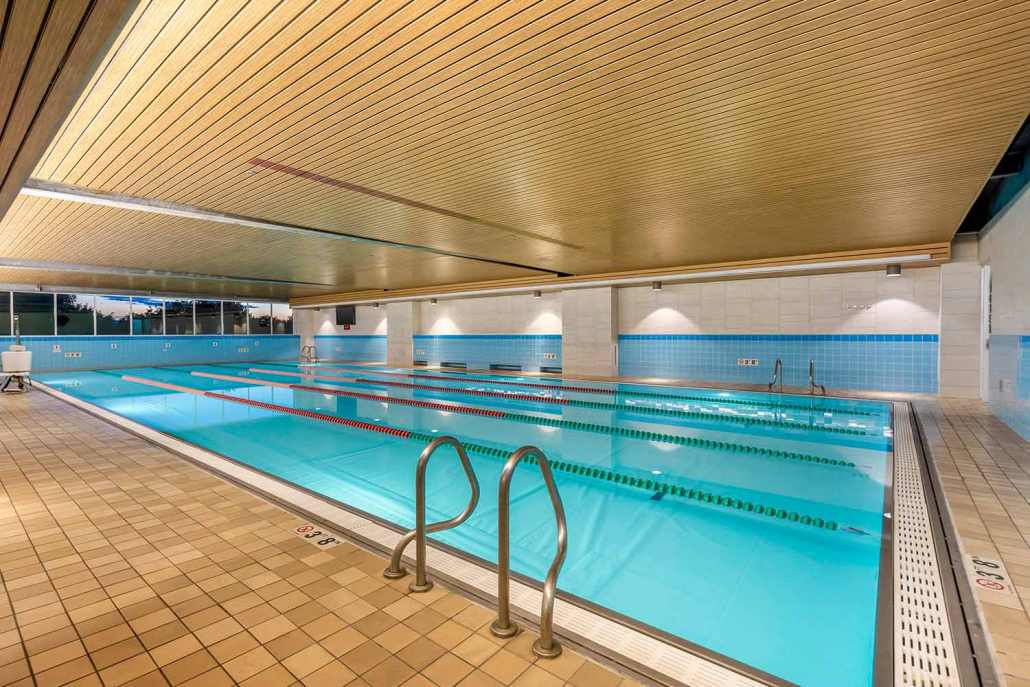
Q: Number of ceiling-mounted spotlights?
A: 6